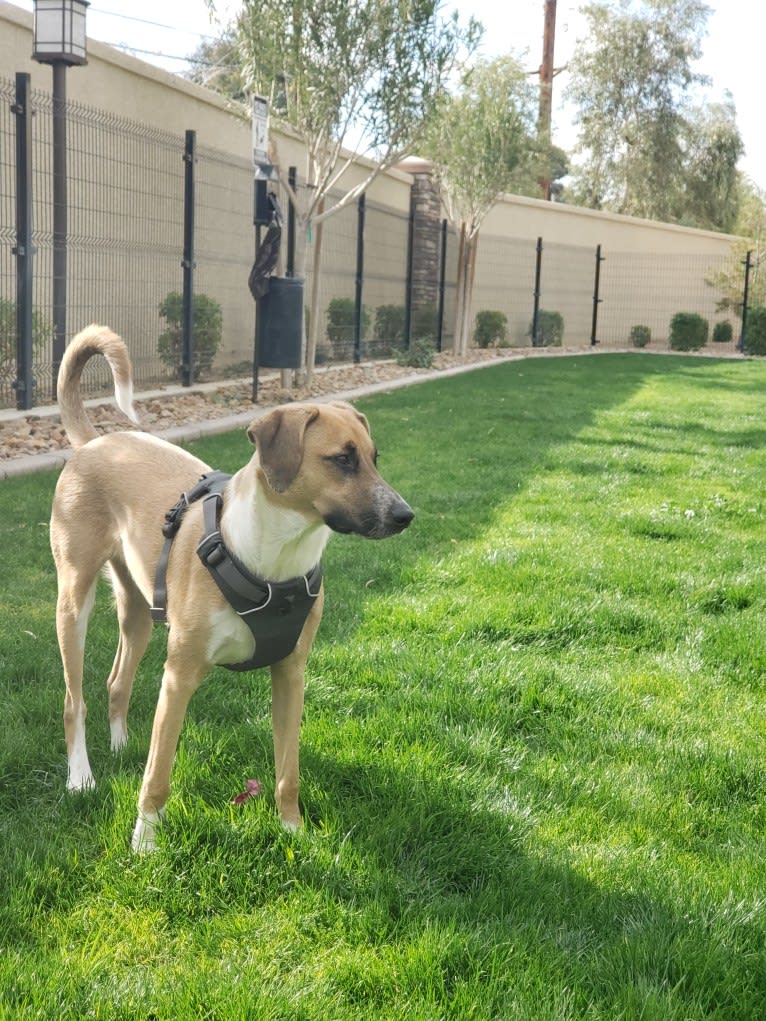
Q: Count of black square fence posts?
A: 9